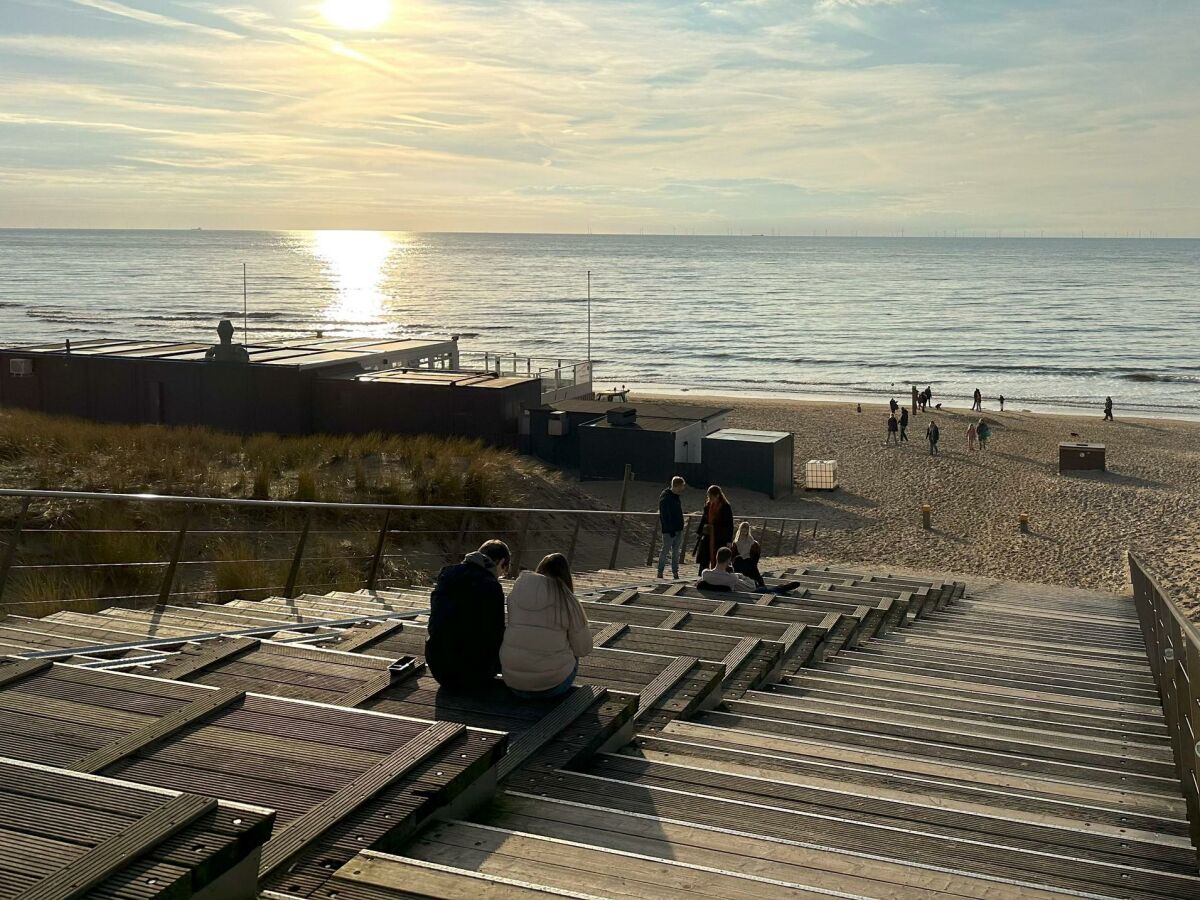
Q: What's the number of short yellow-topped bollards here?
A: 2